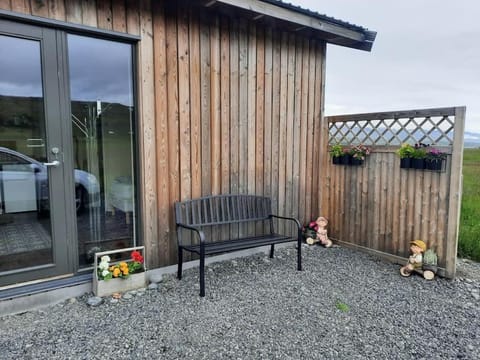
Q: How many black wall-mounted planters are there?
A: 2